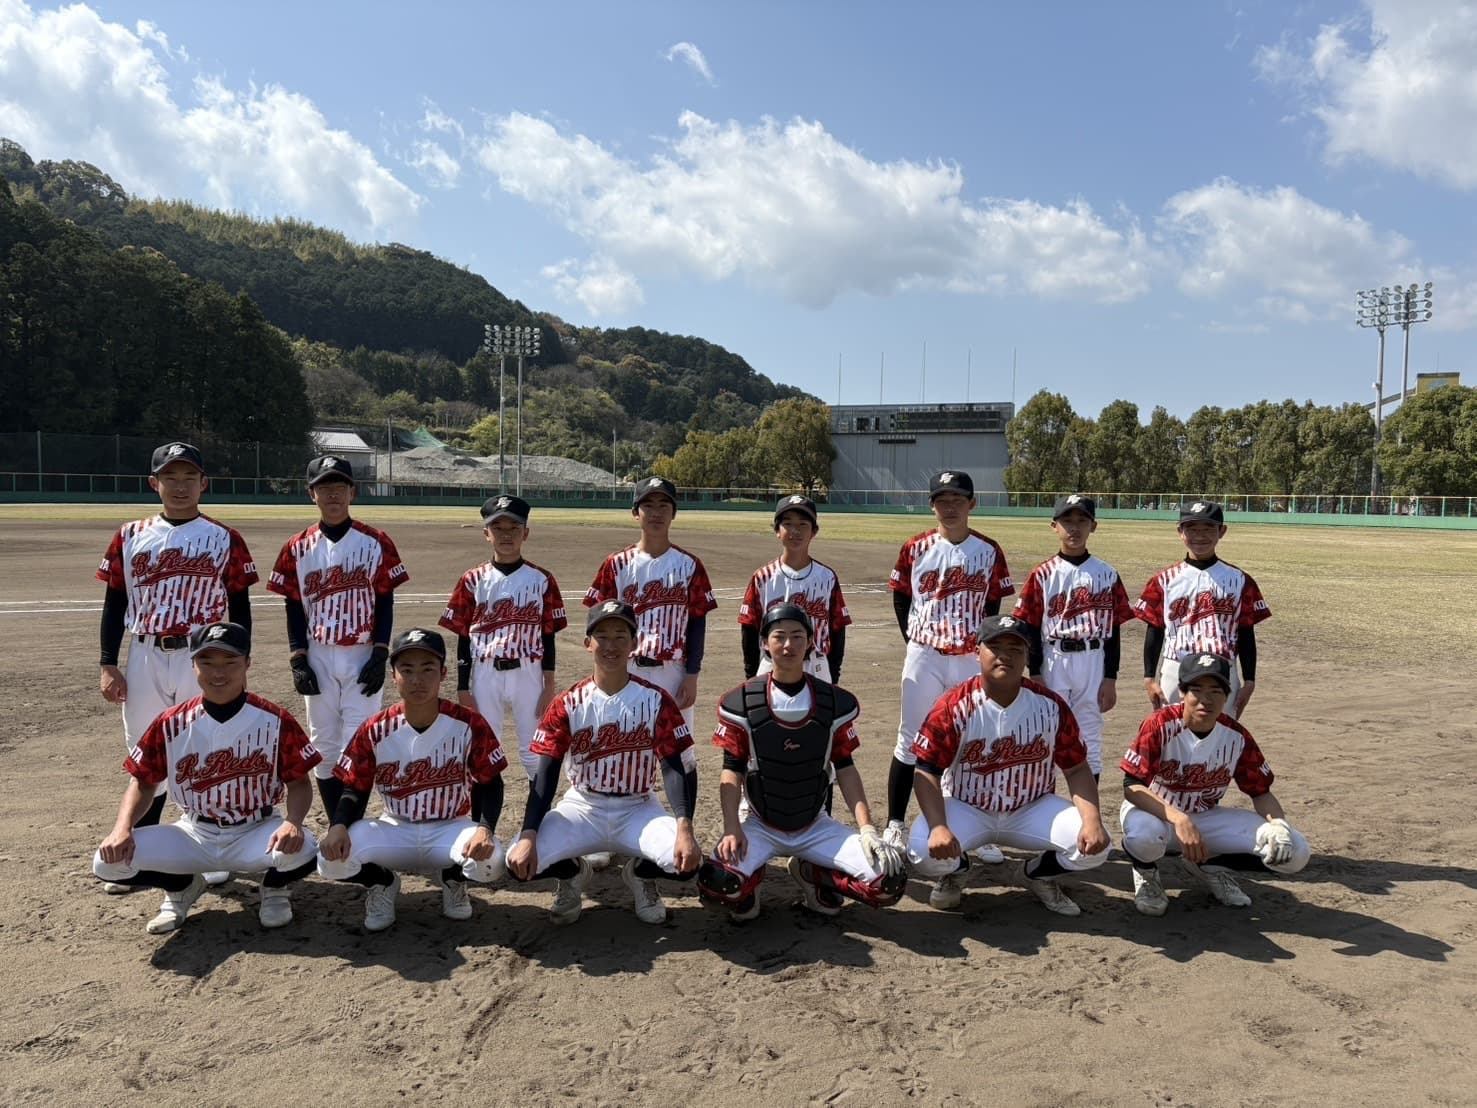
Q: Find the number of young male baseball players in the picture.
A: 14